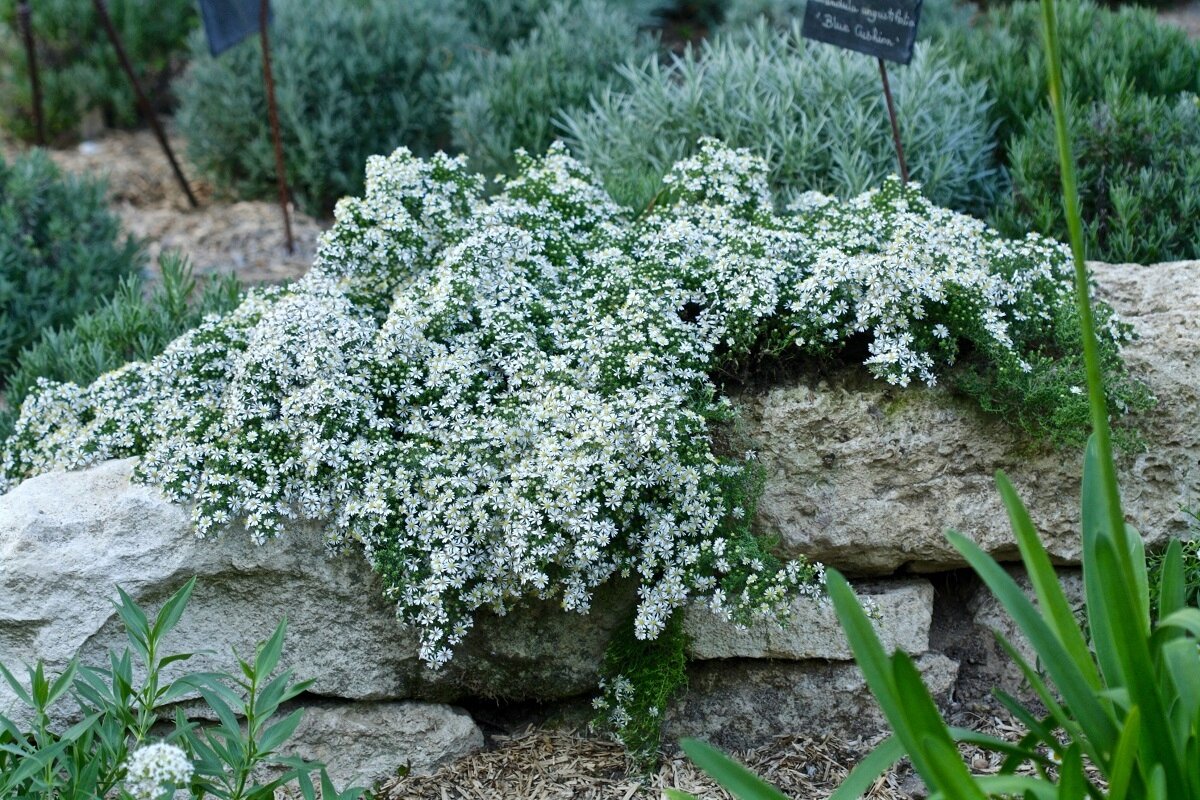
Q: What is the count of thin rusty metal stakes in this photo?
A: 4